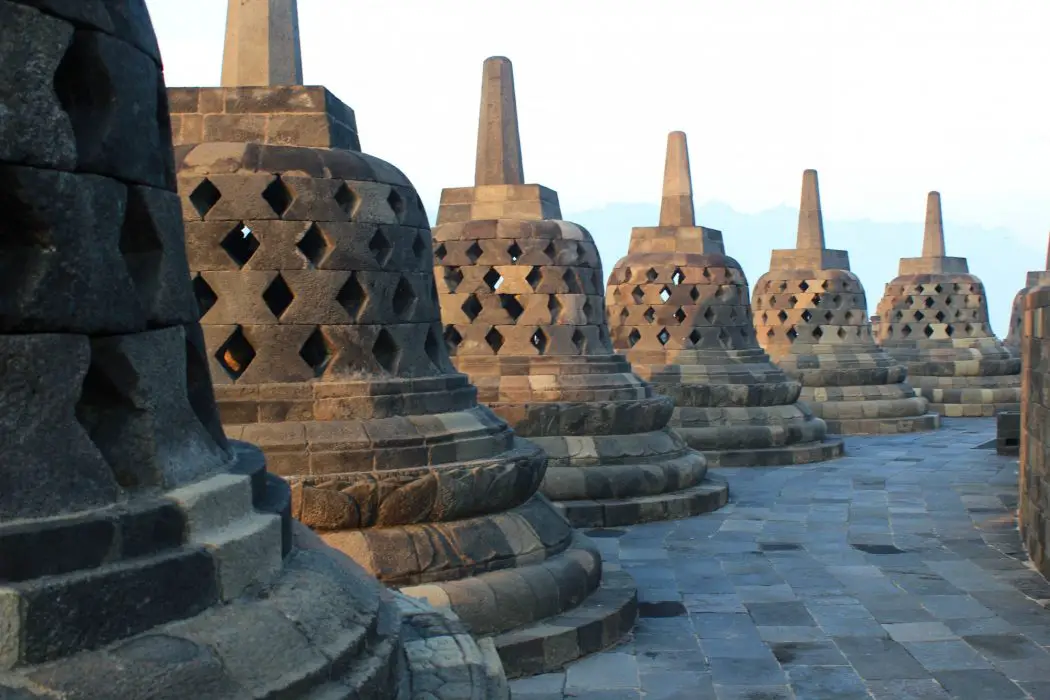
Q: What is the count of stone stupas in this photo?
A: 7